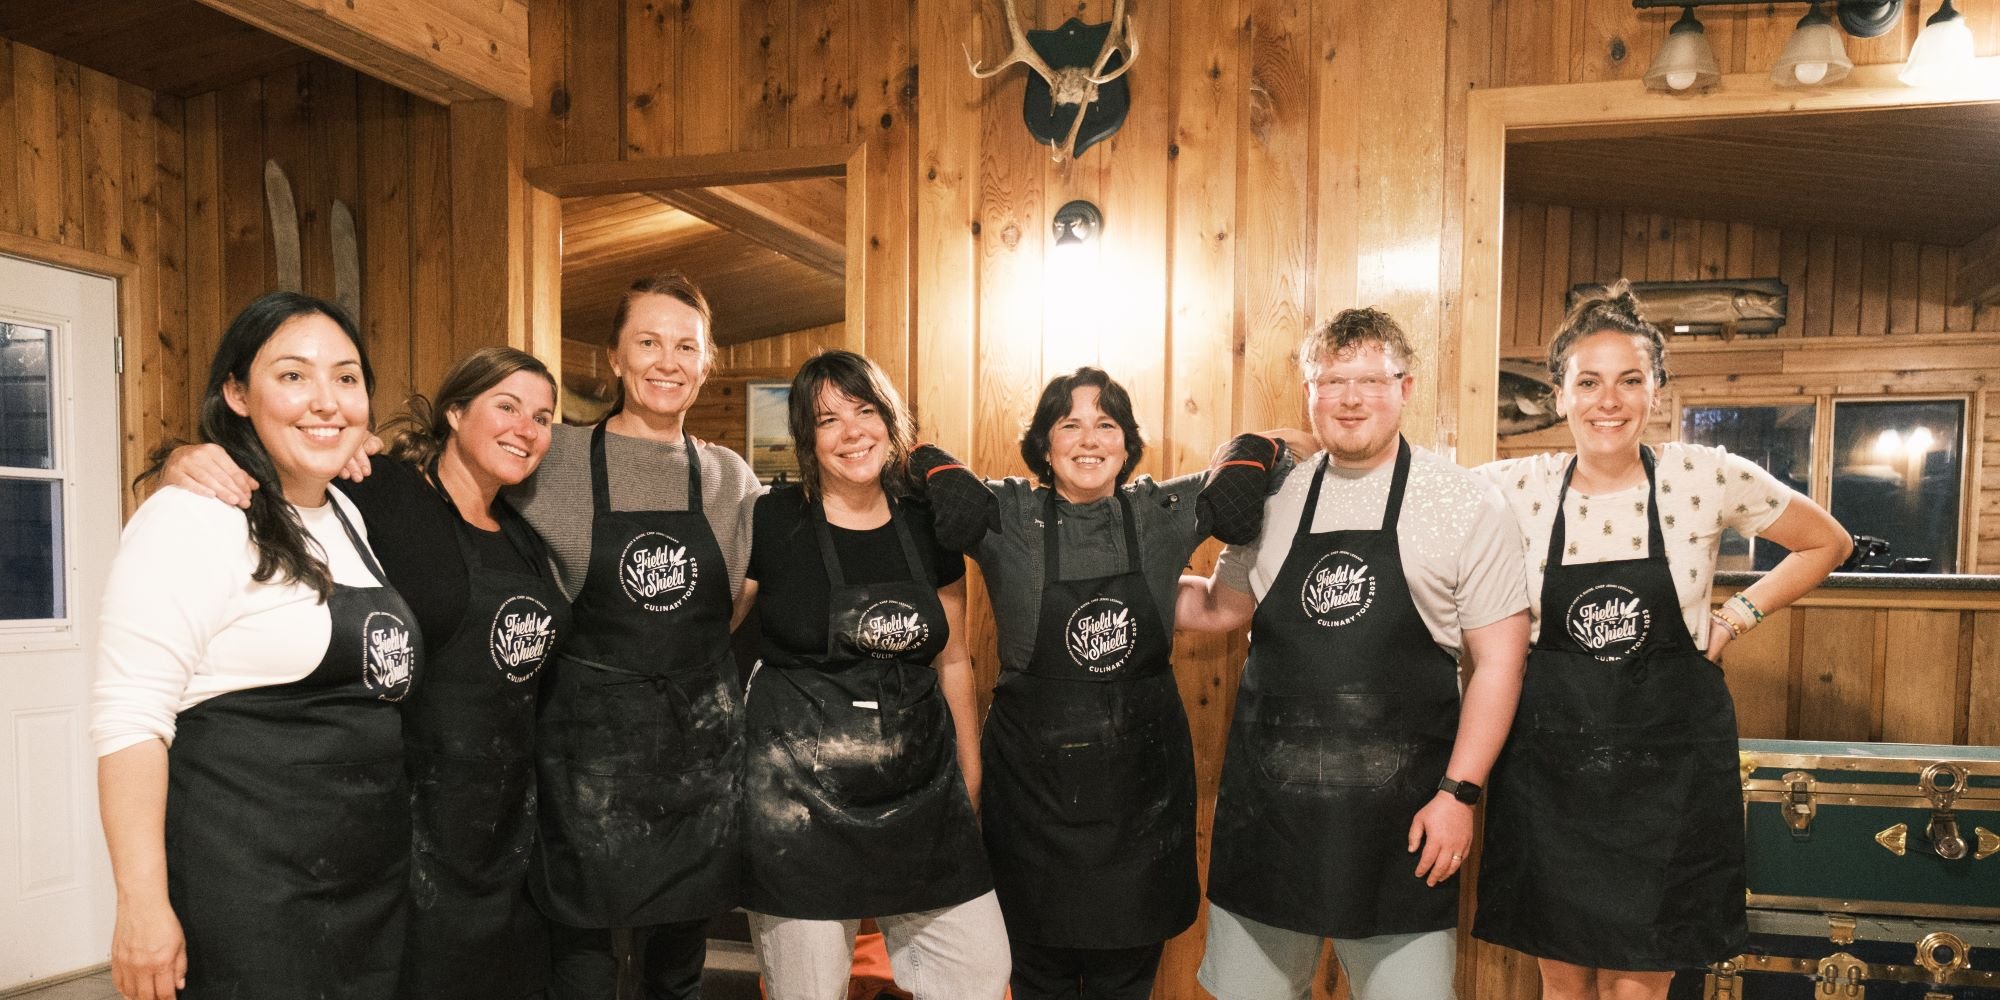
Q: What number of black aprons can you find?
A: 7